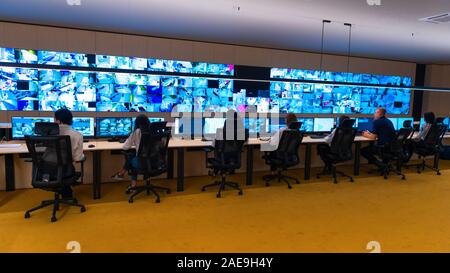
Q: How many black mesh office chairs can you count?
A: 7